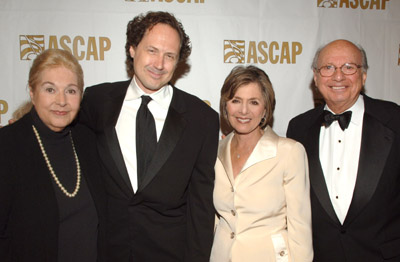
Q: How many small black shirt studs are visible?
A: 3